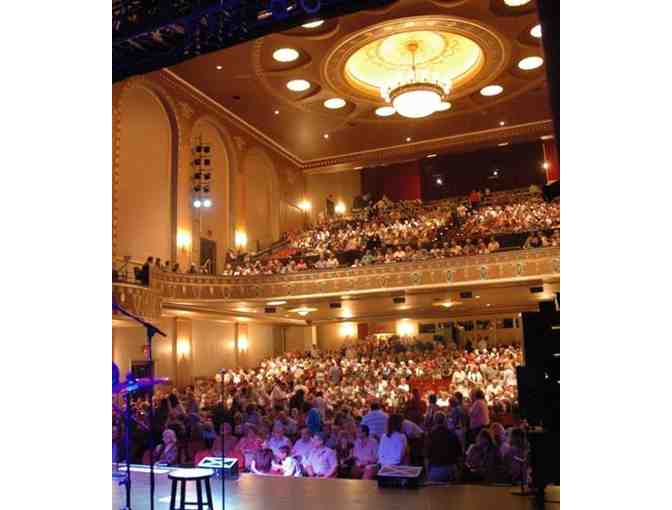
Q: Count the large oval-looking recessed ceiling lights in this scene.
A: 10